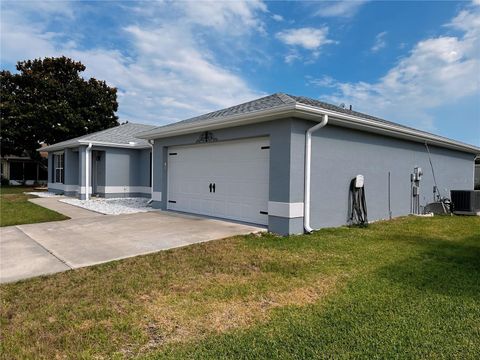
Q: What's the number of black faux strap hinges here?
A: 4